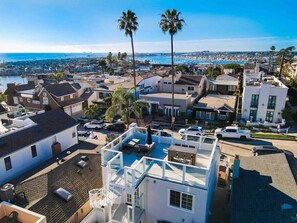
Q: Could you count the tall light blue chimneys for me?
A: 1